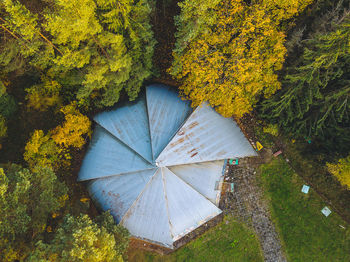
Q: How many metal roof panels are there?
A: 8